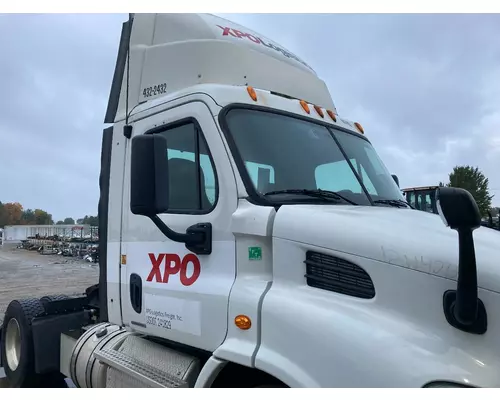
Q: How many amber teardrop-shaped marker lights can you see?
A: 5